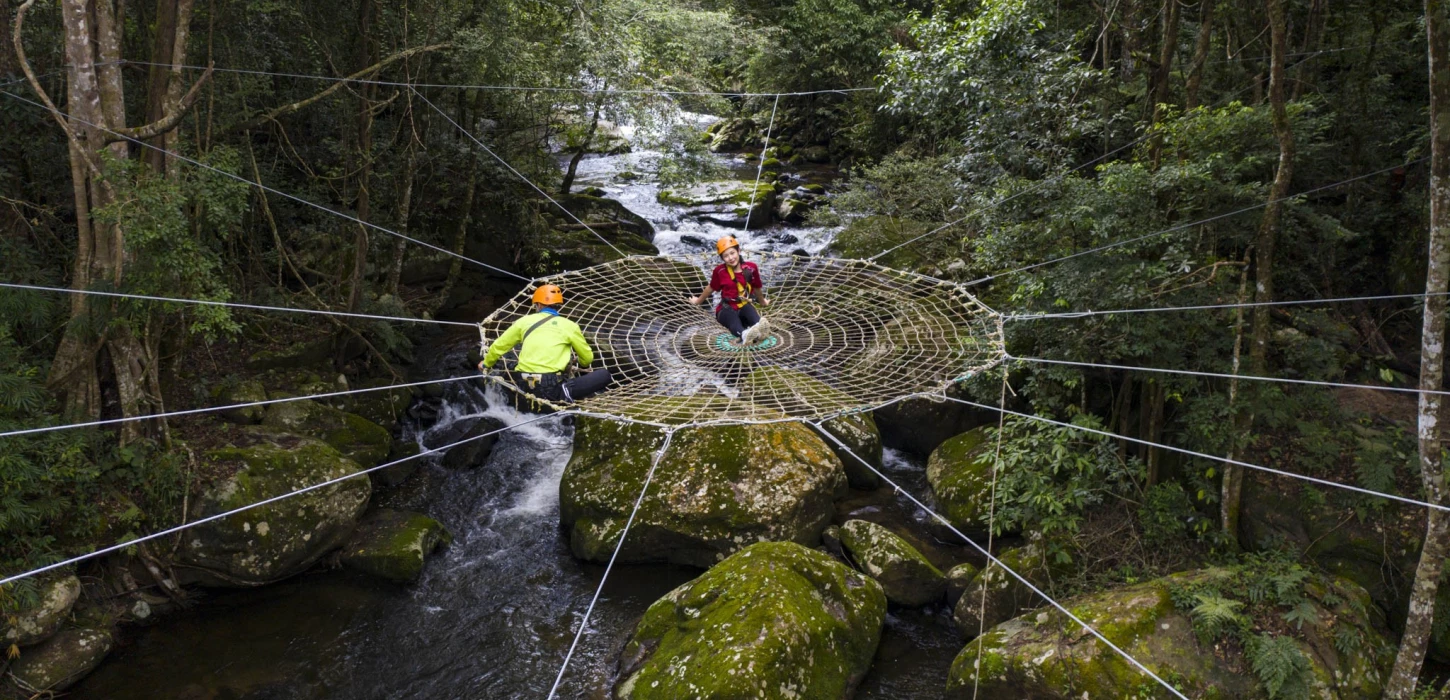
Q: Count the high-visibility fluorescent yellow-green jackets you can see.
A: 1